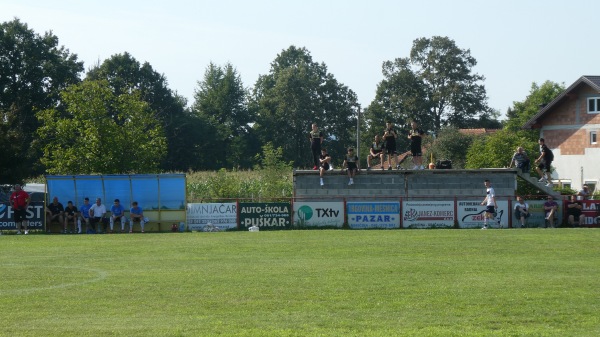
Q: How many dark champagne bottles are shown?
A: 0